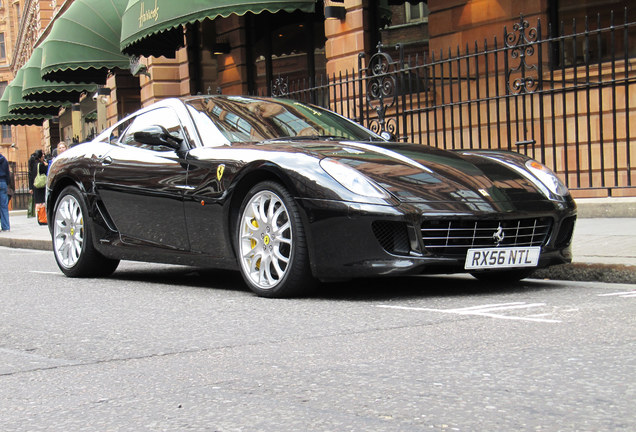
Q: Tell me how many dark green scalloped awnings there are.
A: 5